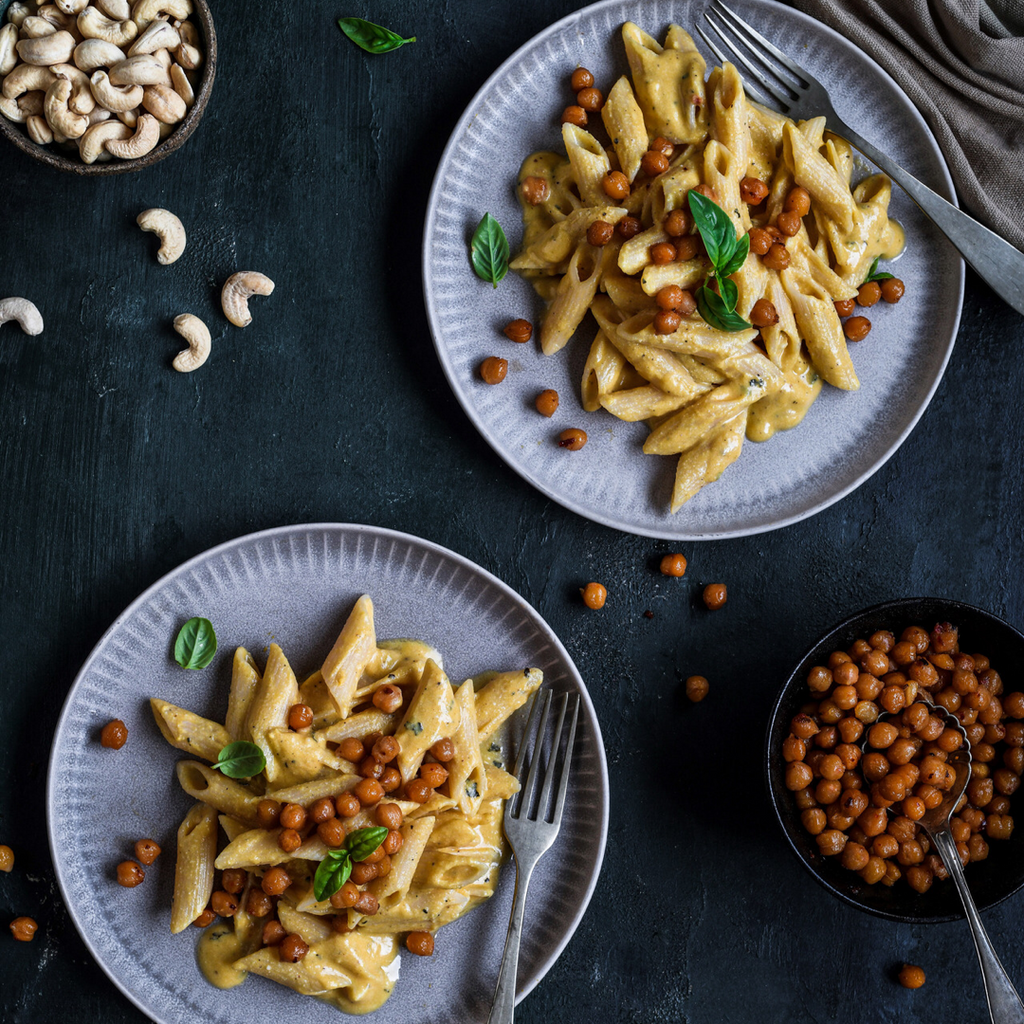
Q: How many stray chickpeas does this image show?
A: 7